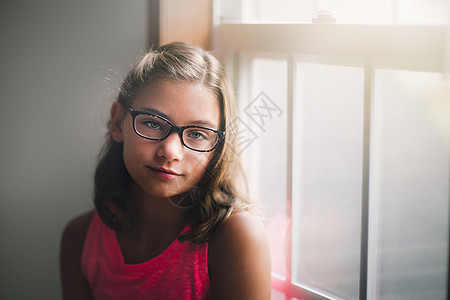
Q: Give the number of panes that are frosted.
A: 3